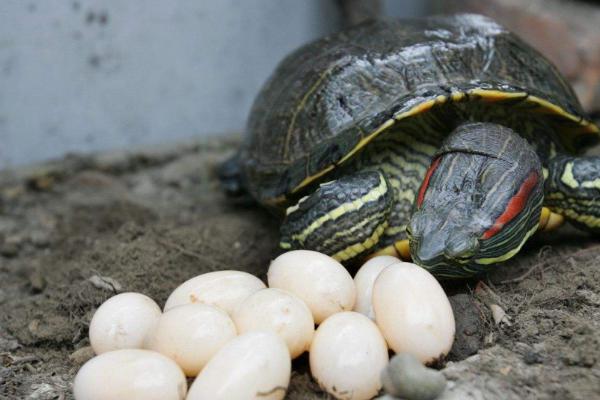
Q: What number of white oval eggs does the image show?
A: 10